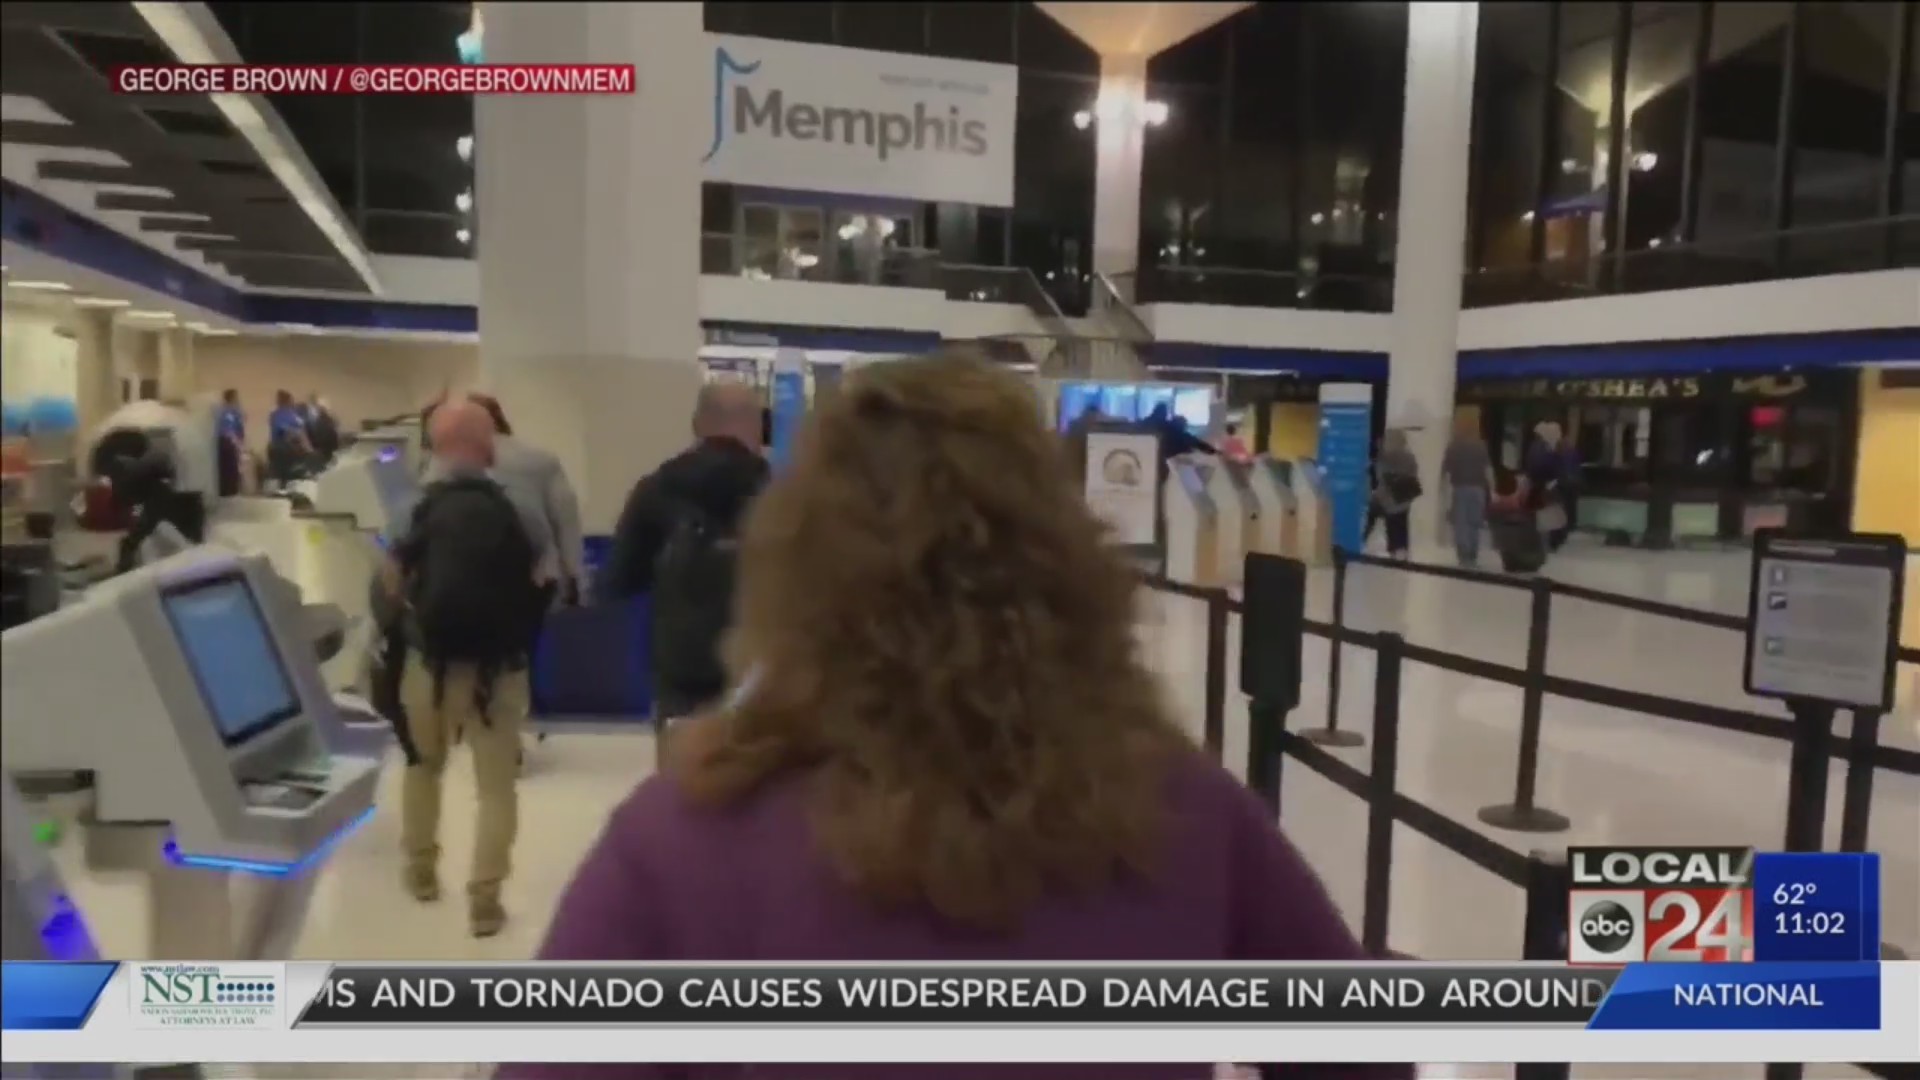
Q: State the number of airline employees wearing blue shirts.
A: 2